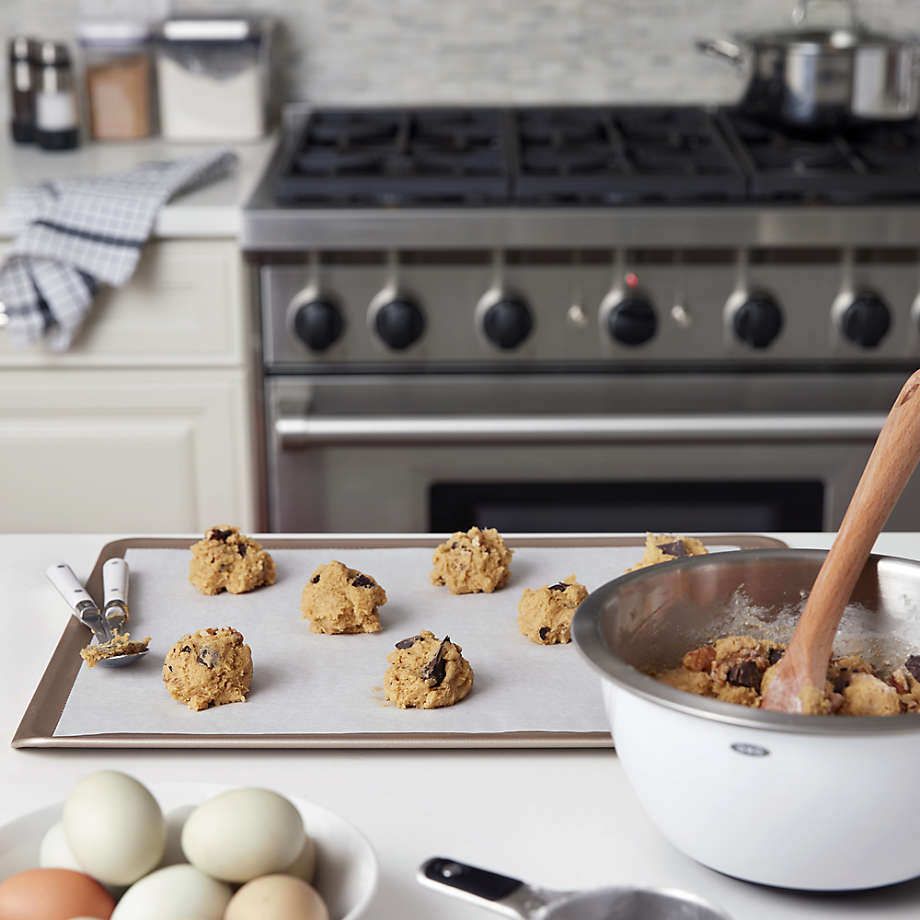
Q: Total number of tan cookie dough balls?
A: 7